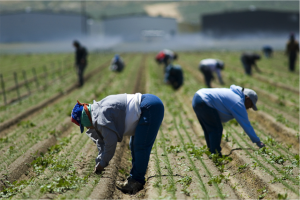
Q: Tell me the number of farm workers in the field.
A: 10